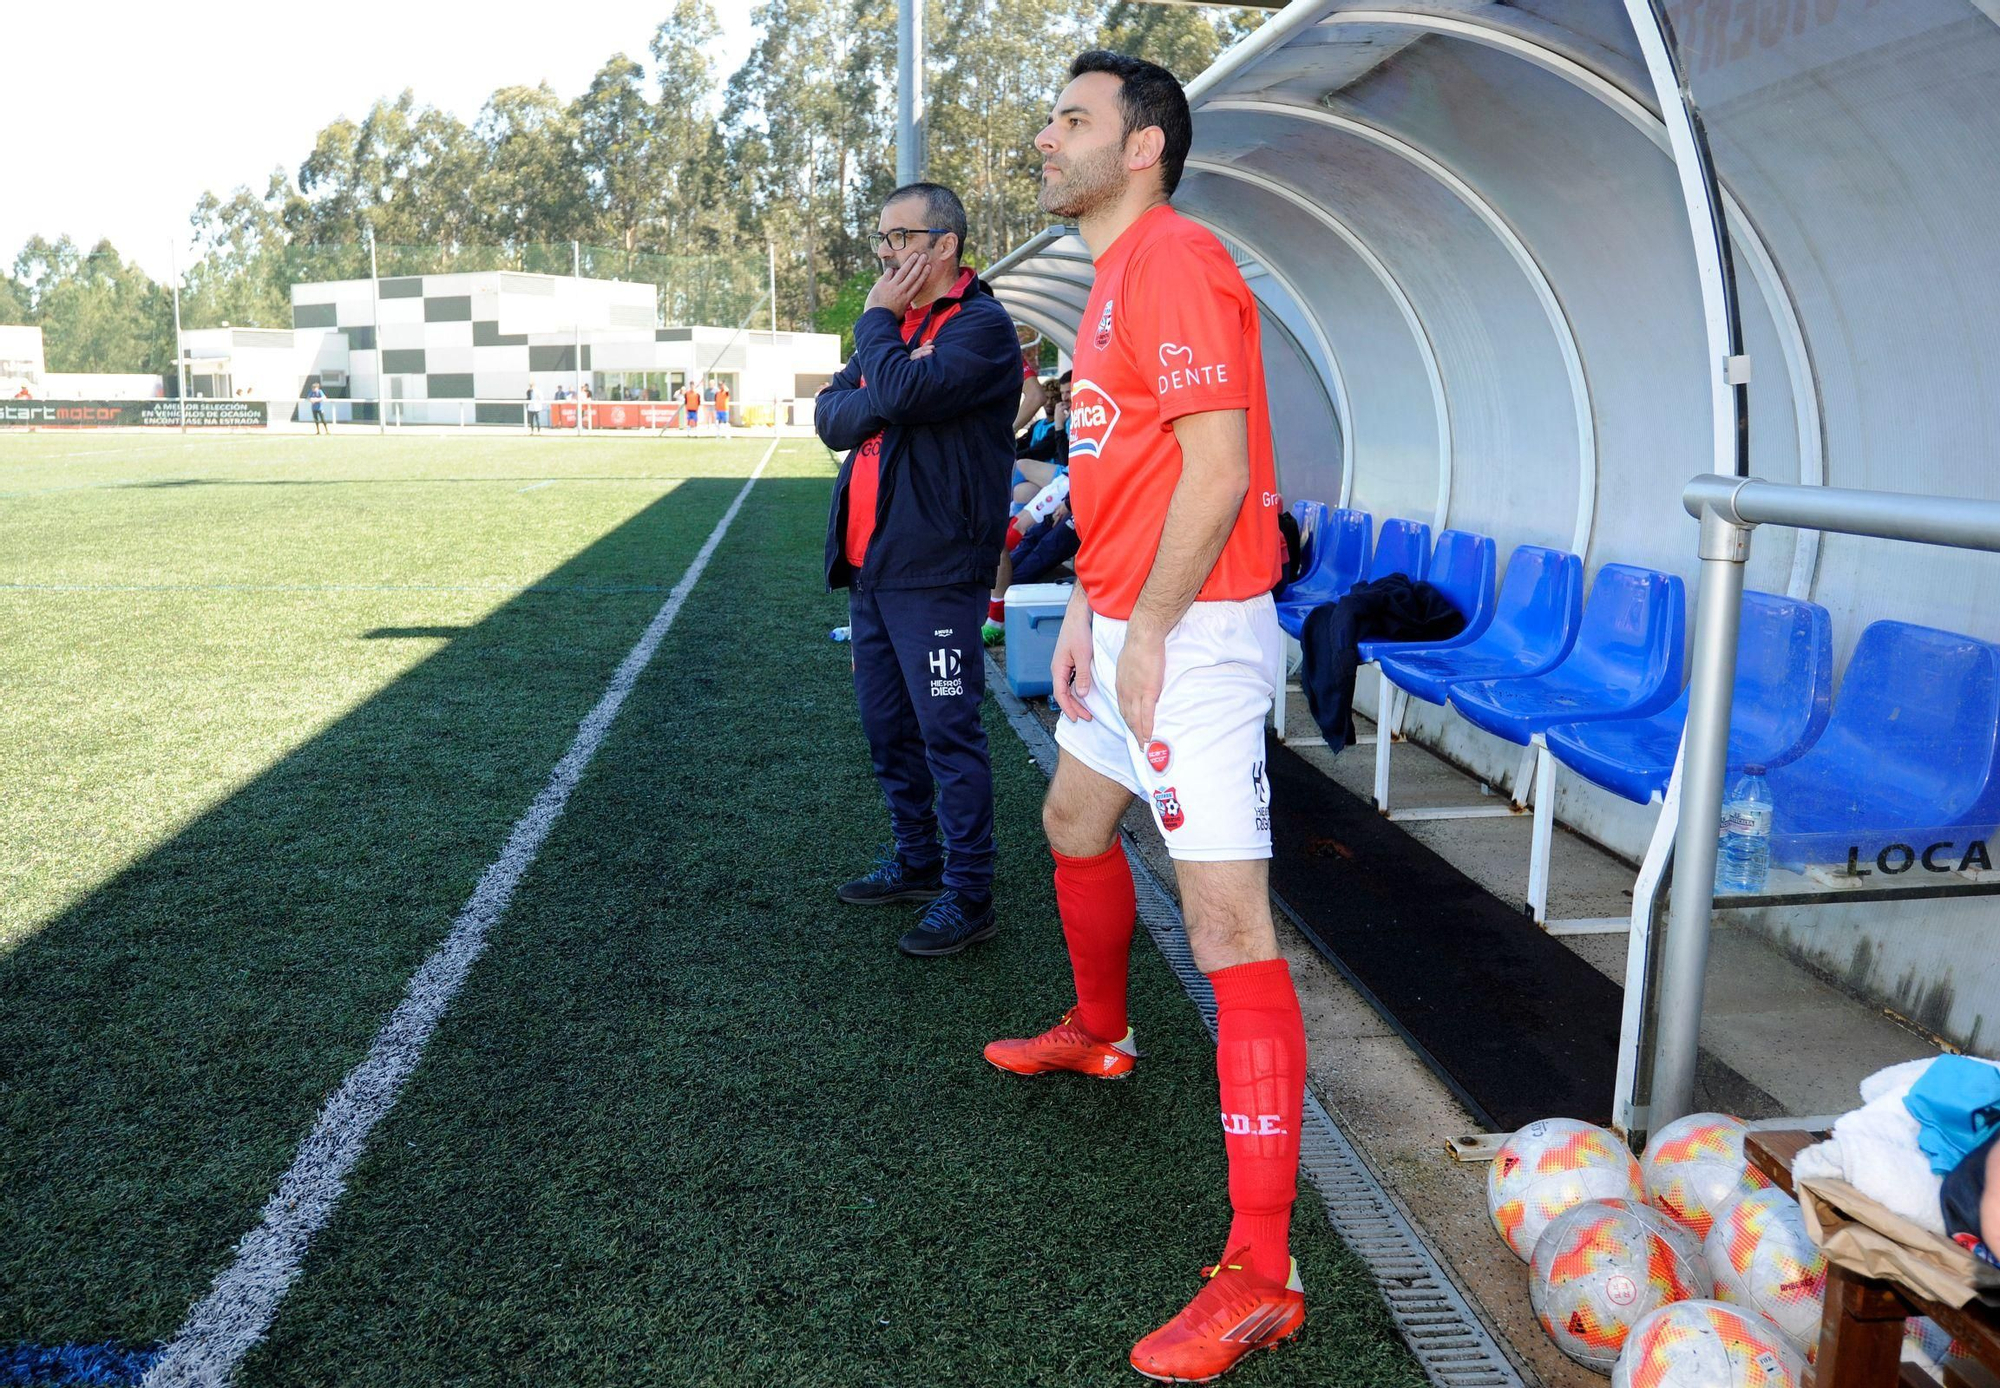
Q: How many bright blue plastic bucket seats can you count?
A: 8